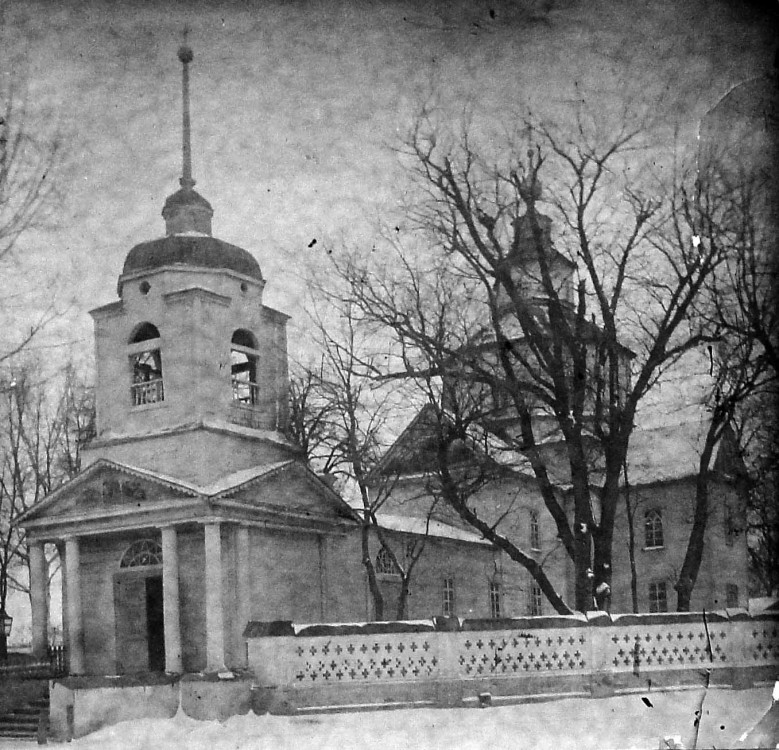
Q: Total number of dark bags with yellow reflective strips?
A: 0